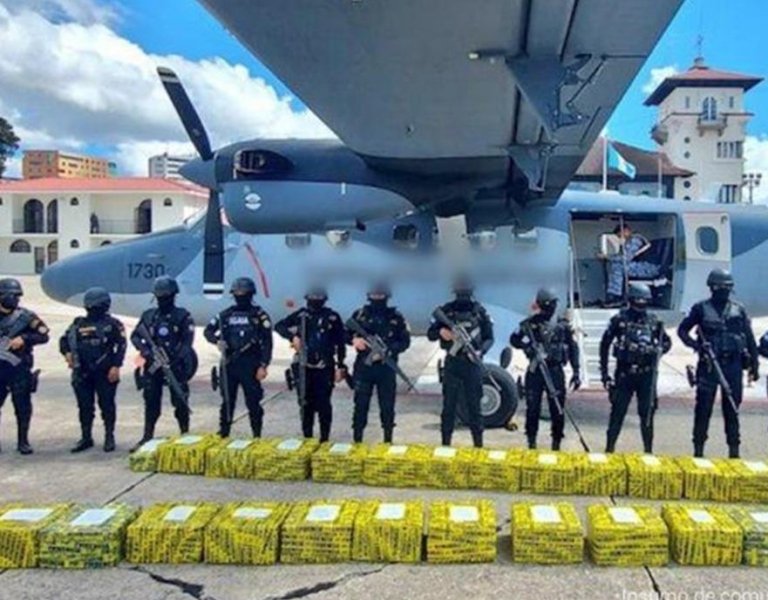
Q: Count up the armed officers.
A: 10